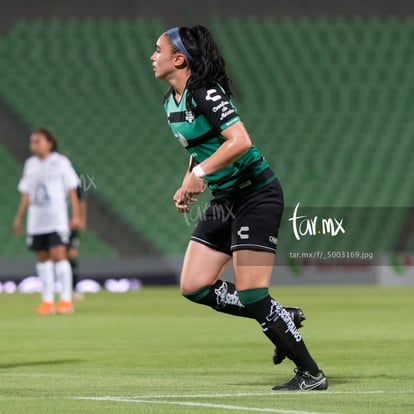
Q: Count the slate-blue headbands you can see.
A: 1